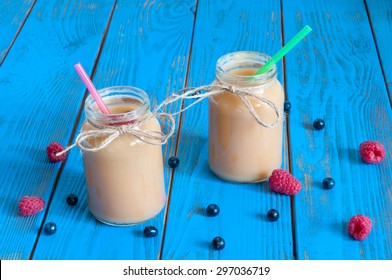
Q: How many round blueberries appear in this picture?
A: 10